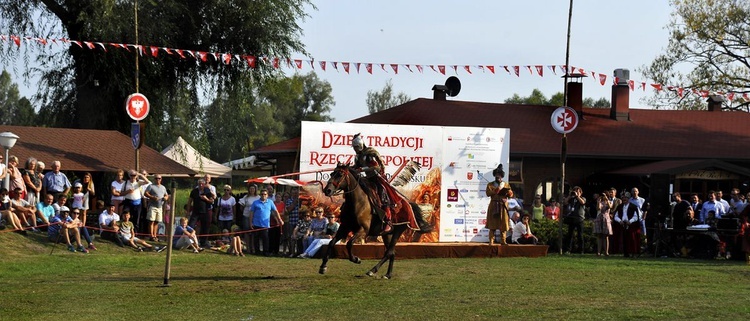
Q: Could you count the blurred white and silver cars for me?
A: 0